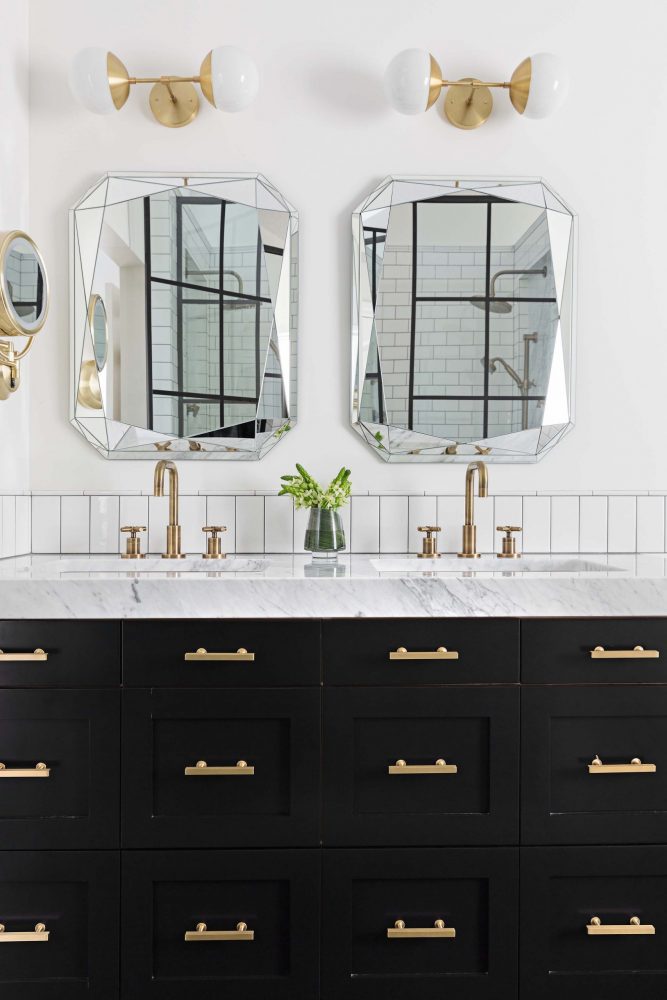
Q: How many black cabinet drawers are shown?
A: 12